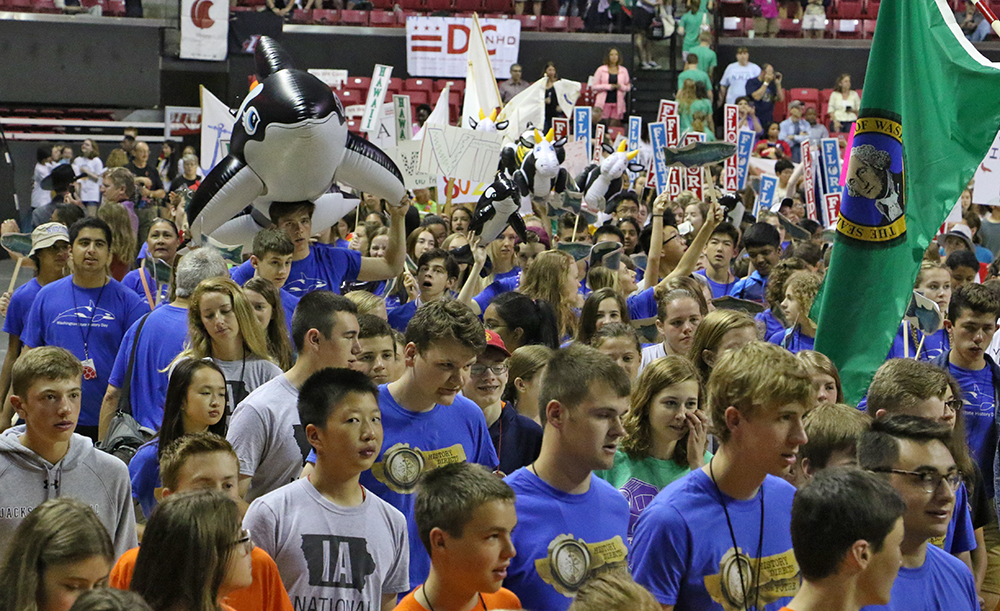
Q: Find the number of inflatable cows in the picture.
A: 3